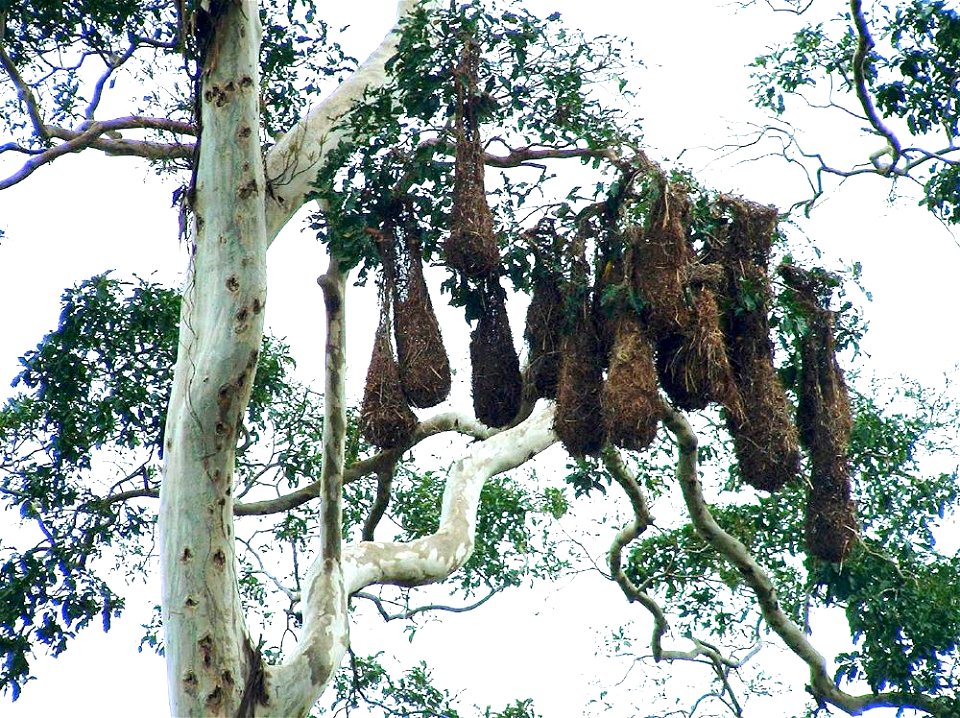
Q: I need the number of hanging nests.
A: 11